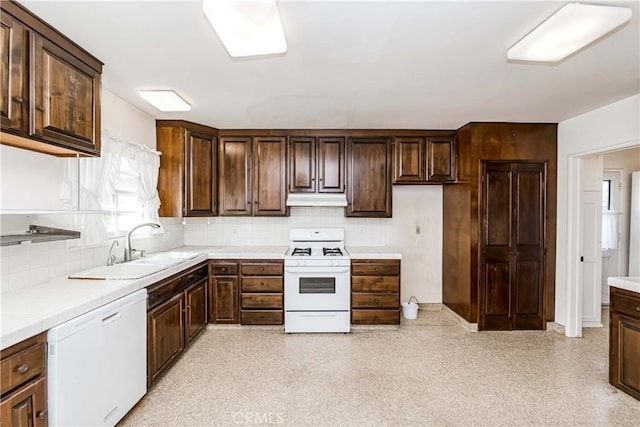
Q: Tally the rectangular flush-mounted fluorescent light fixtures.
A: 3